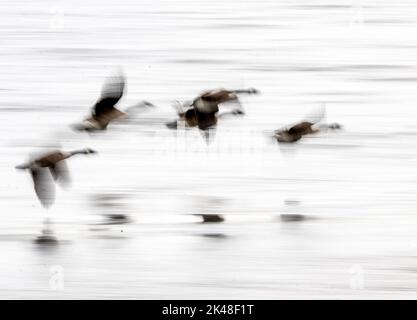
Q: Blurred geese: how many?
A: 5